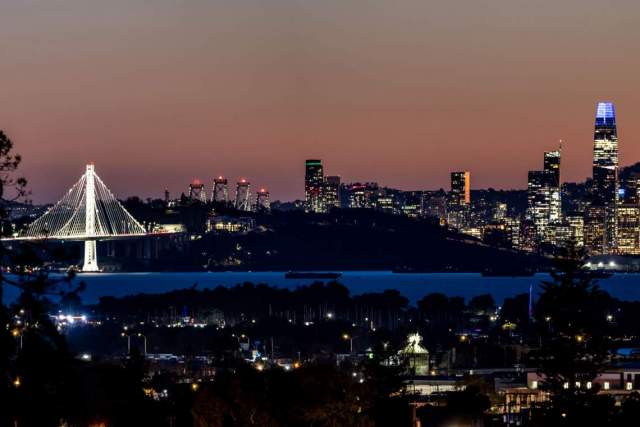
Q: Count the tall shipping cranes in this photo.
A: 4